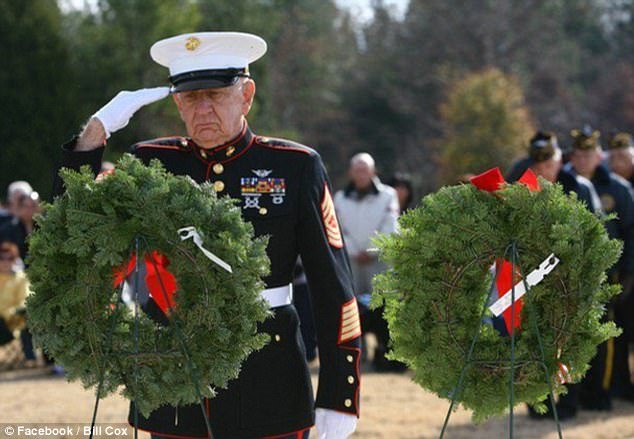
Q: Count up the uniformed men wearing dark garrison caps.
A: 3